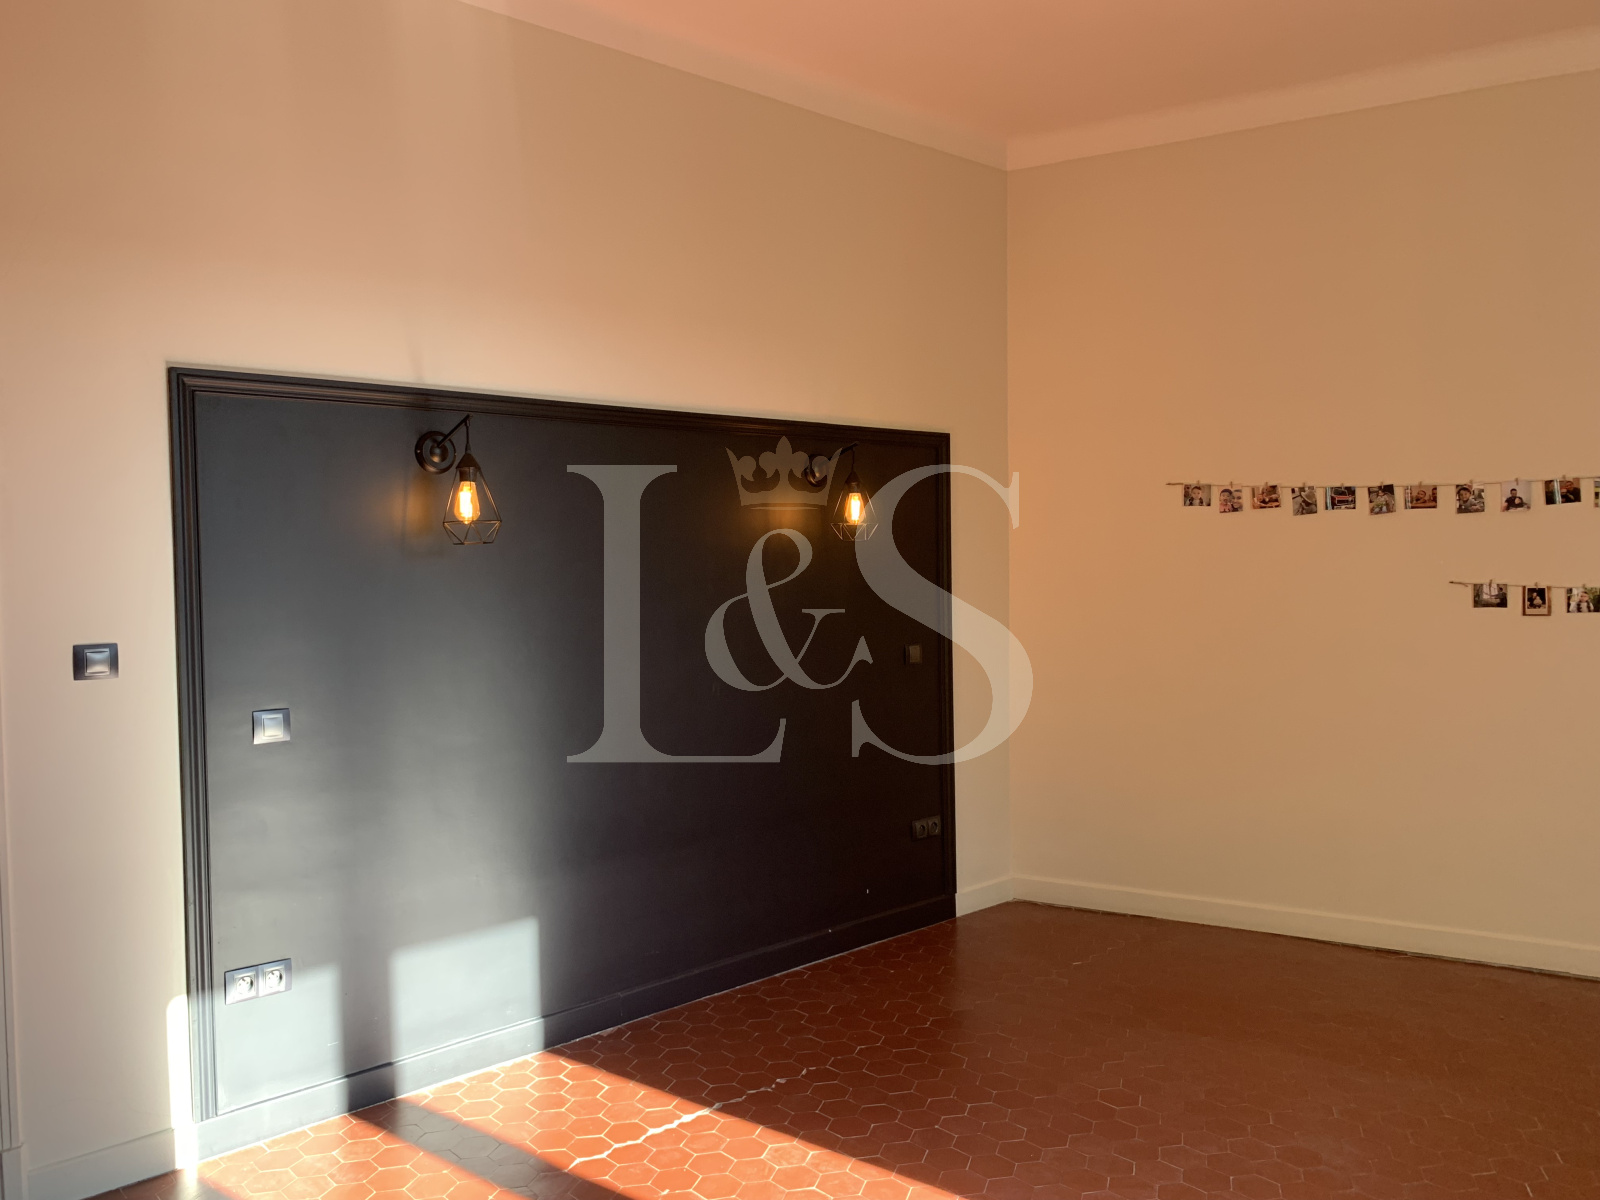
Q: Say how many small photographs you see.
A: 14